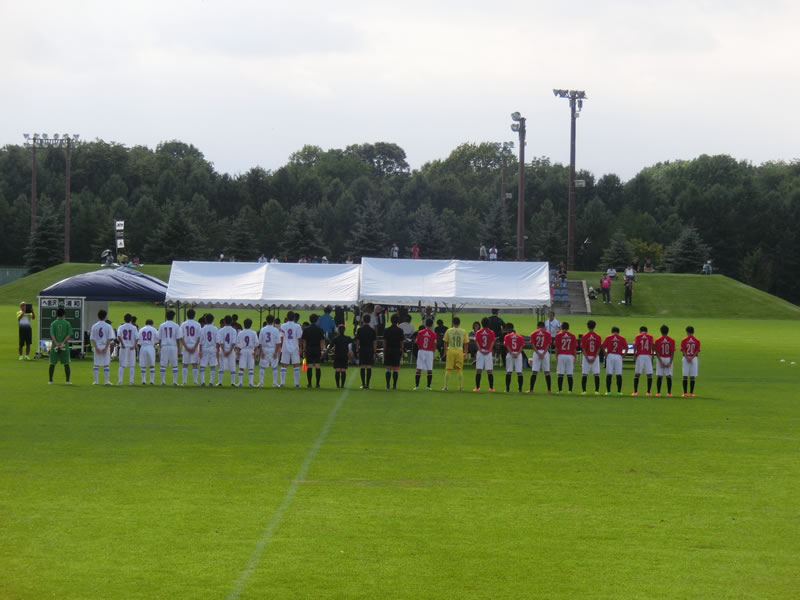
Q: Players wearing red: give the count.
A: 10